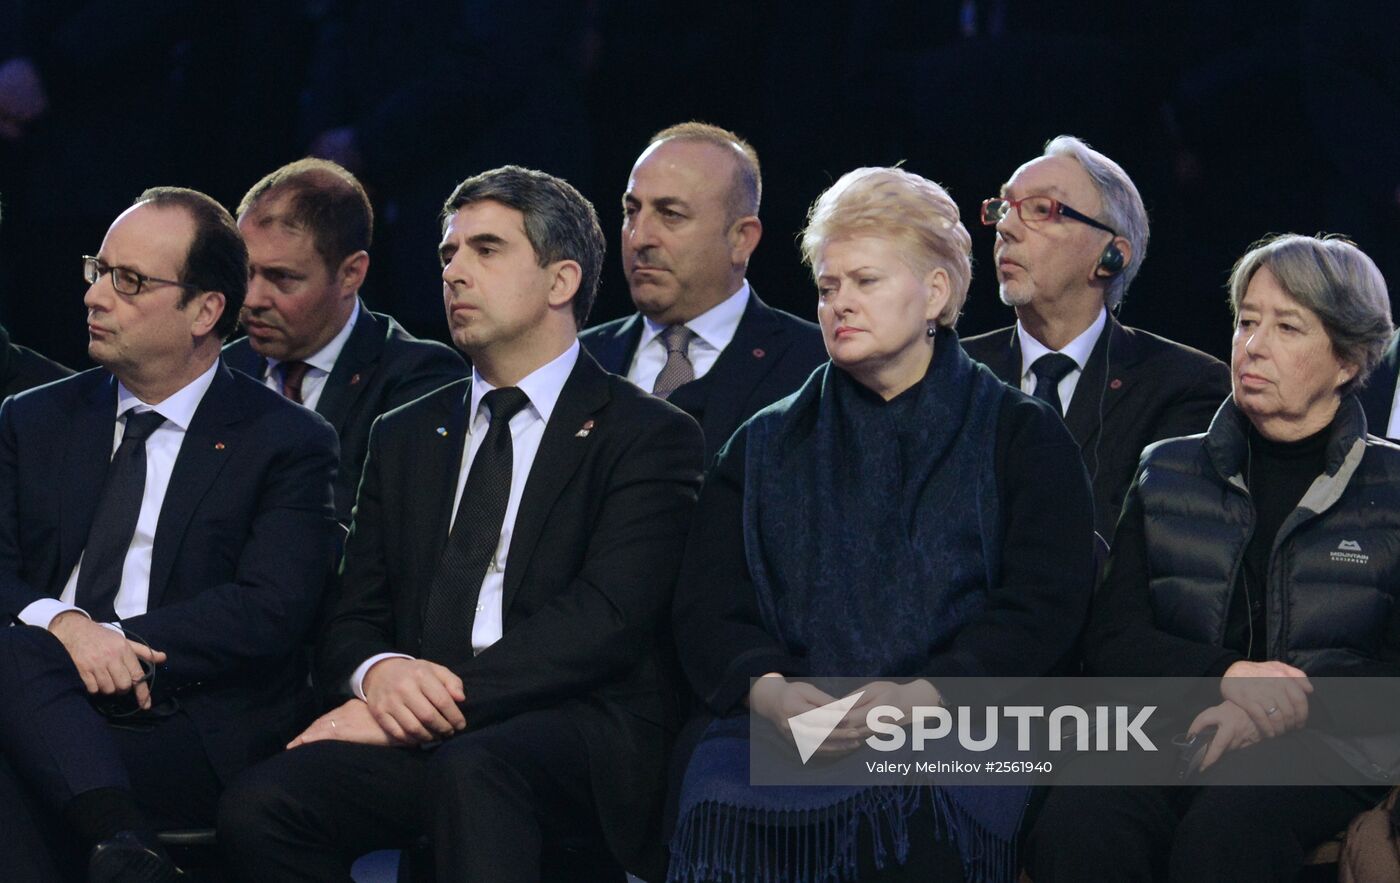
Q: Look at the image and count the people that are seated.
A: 7